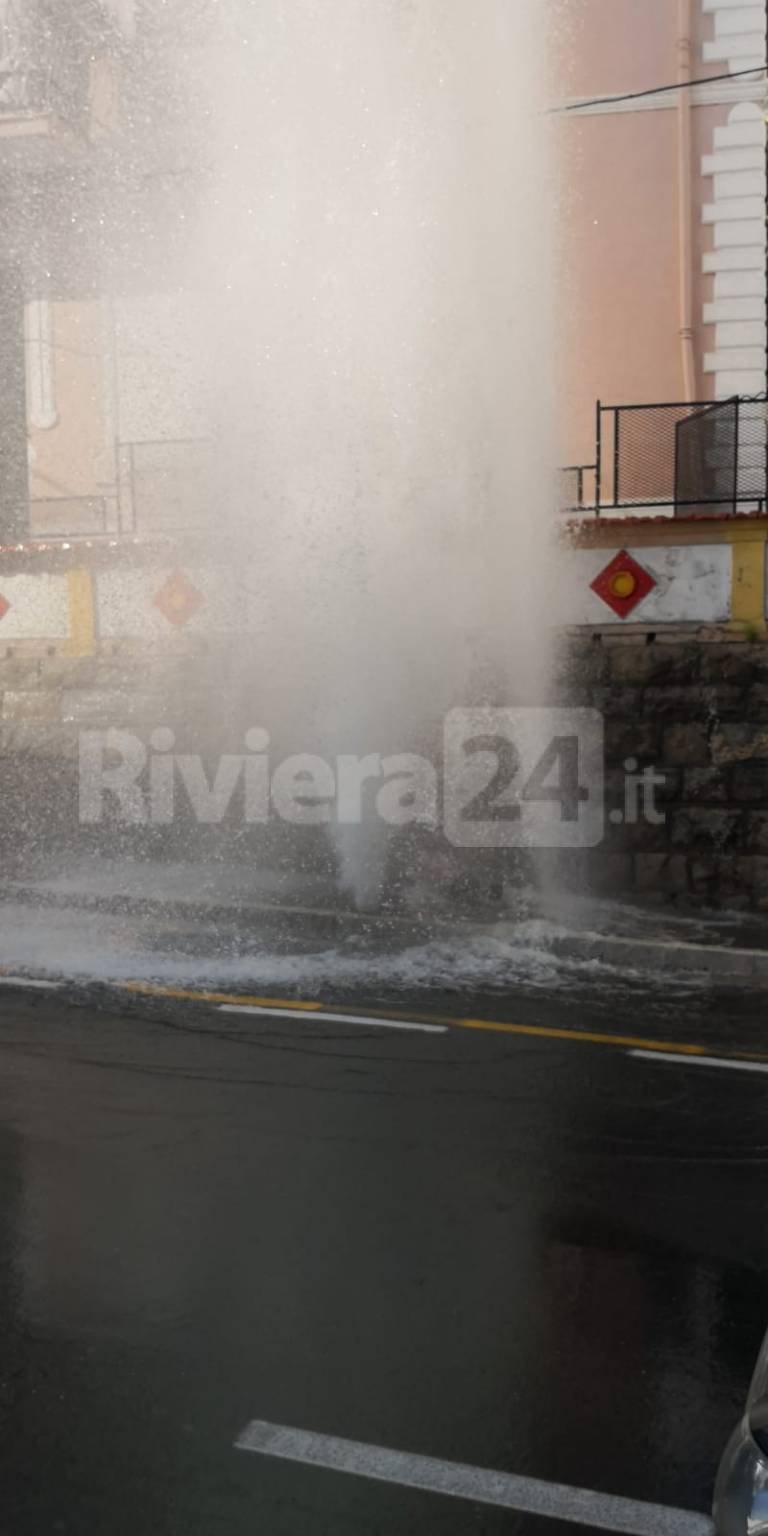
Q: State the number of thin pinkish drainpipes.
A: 1